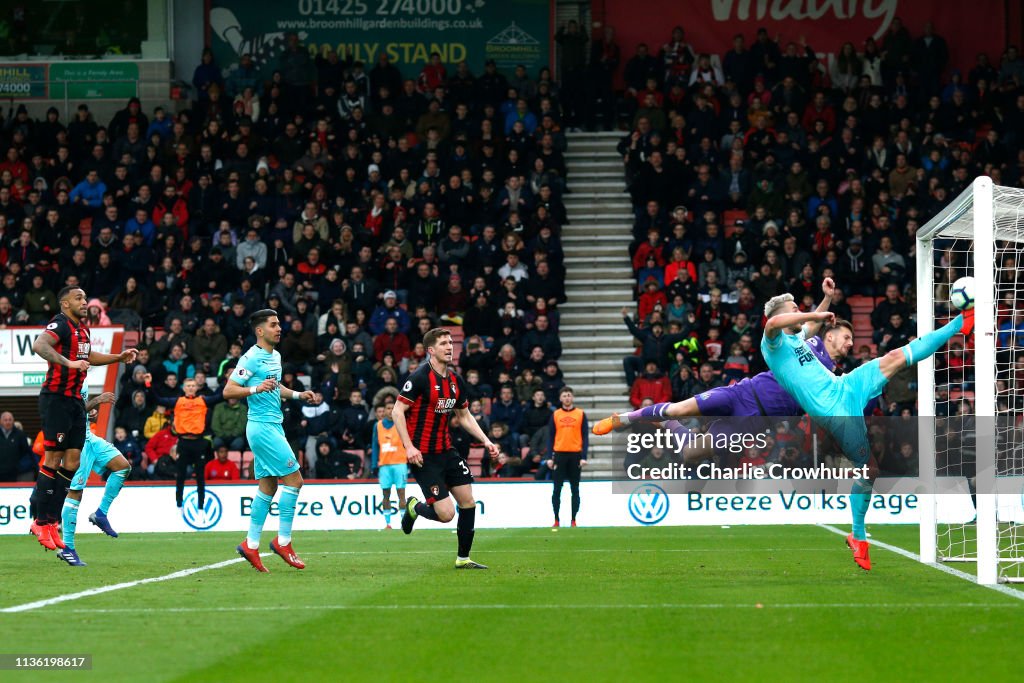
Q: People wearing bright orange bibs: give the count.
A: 3